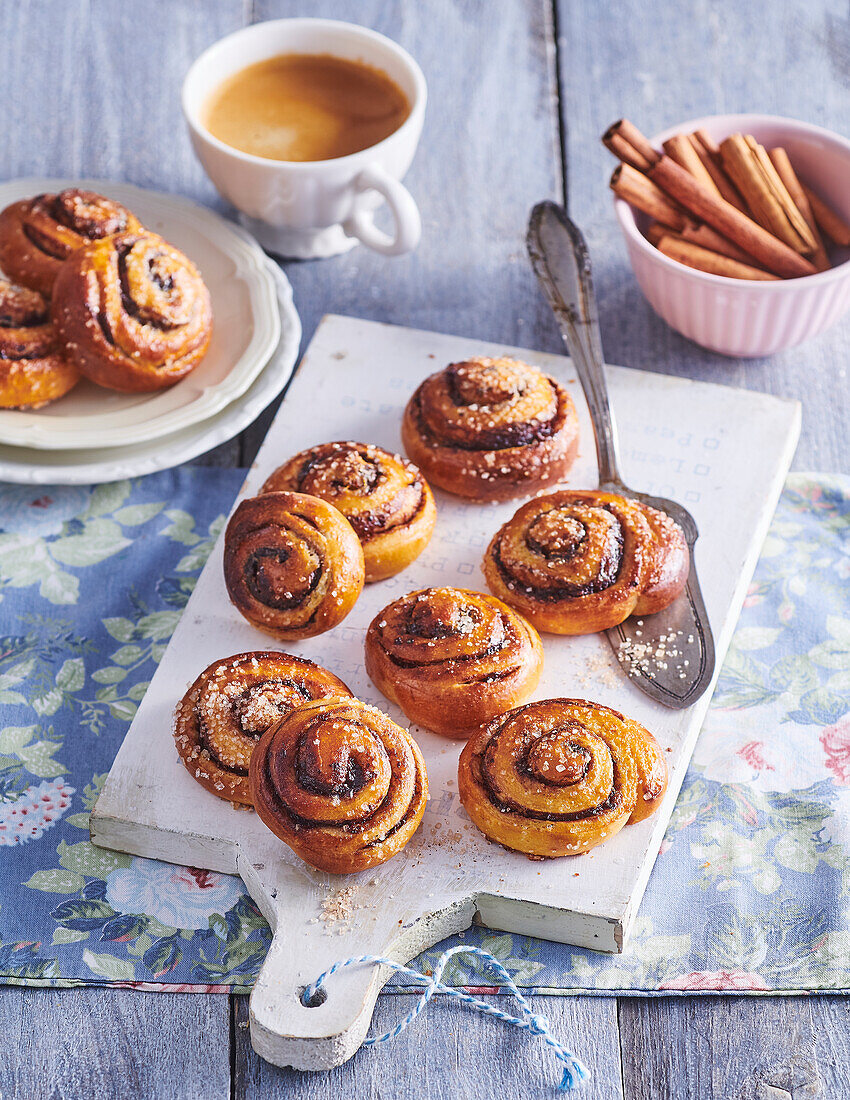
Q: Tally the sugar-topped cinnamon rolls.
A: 11